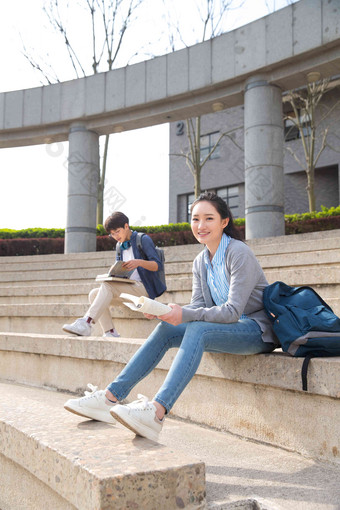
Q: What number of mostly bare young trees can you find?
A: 3